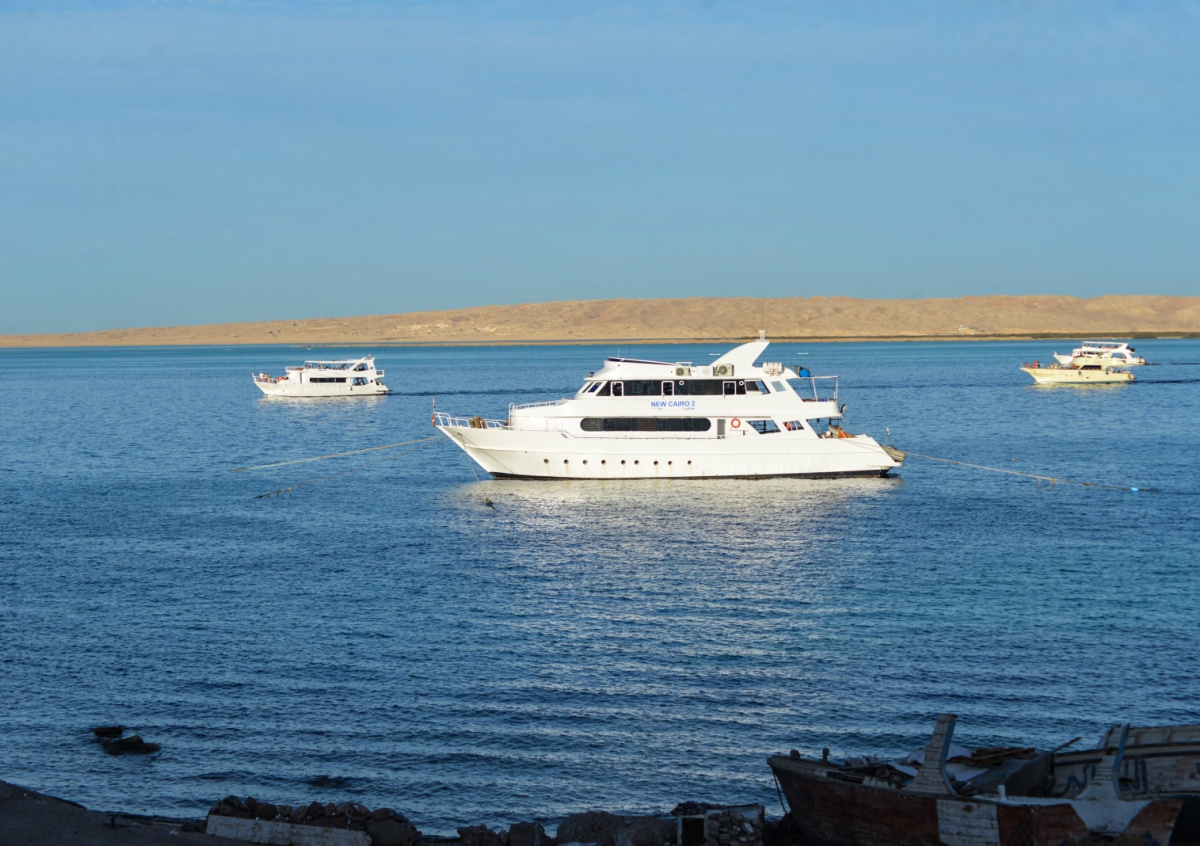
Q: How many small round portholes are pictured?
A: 9